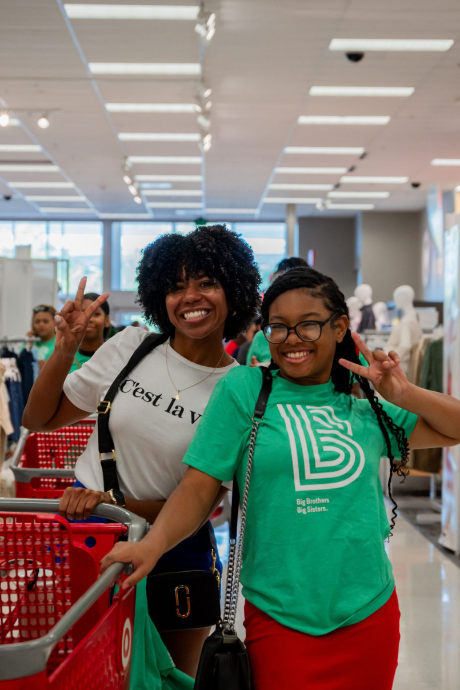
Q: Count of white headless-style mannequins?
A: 4